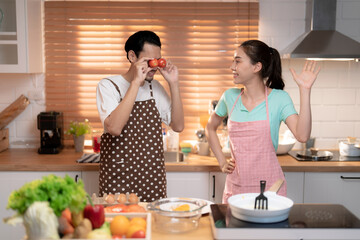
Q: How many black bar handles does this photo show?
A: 3